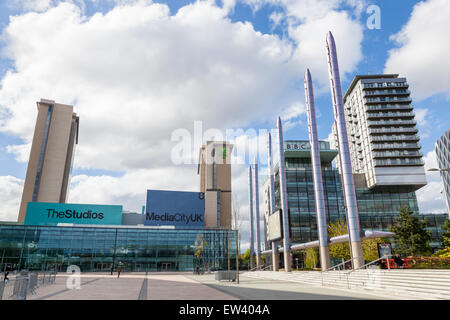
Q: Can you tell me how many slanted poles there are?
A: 6